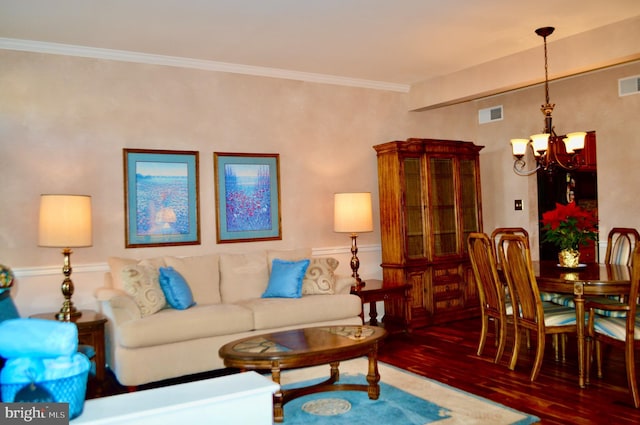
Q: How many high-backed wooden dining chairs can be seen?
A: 5